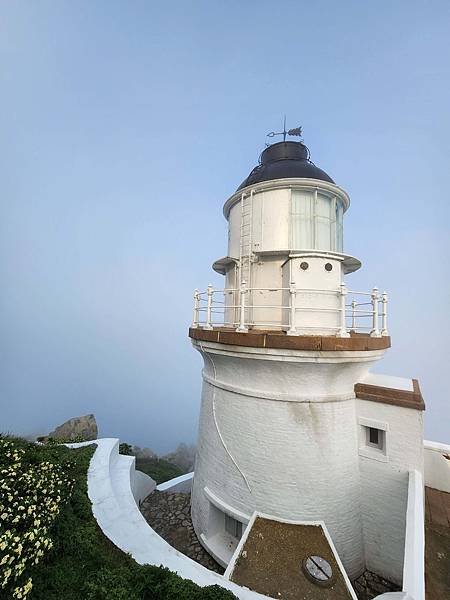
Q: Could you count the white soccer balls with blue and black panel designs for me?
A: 0